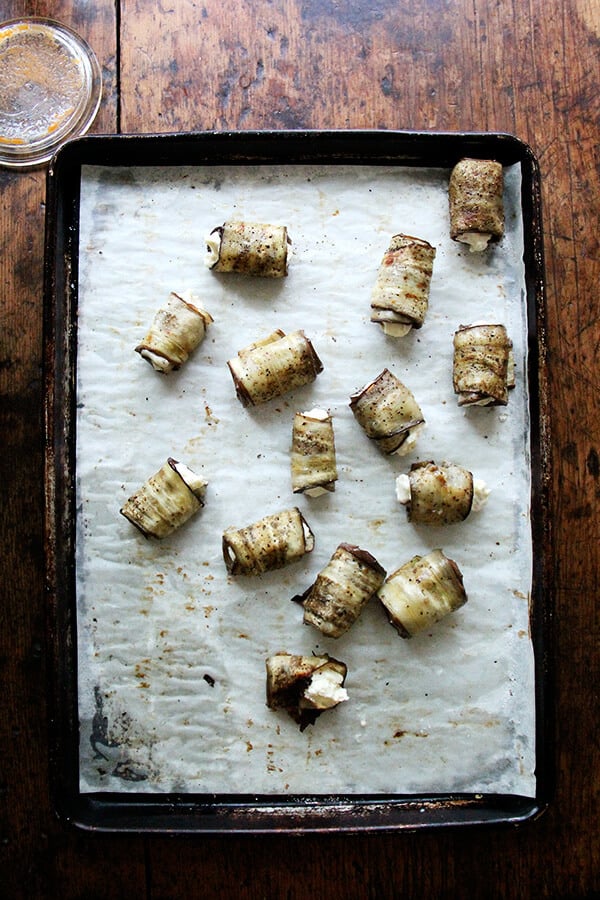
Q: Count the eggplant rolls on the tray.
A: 14